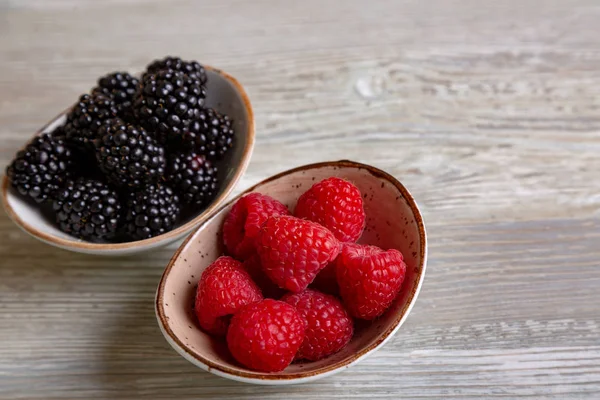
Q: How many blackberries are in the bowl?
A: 10